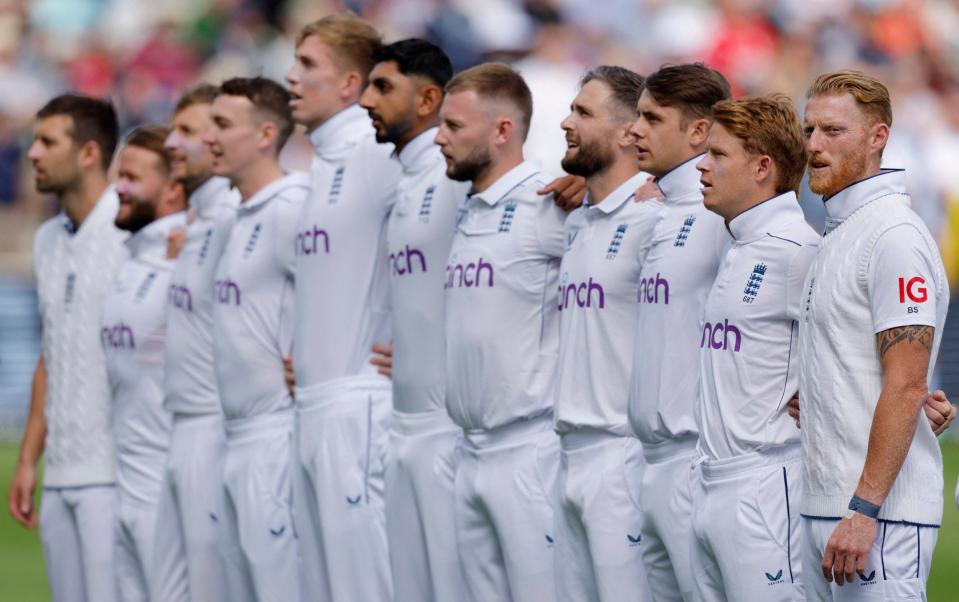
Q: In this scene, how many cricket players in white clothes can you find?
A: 11